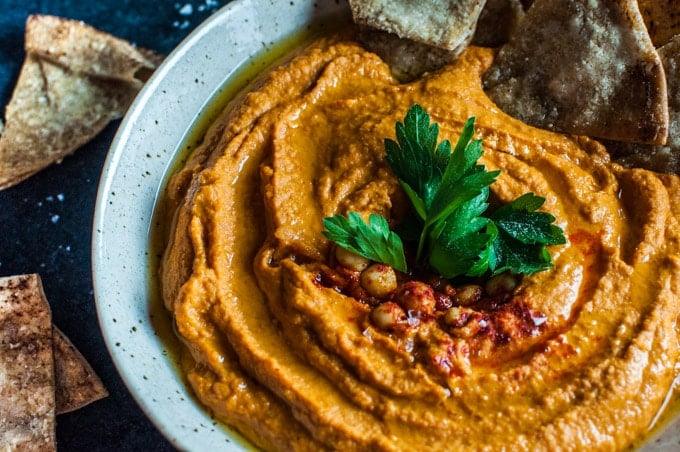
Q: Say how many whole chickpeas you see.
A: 7